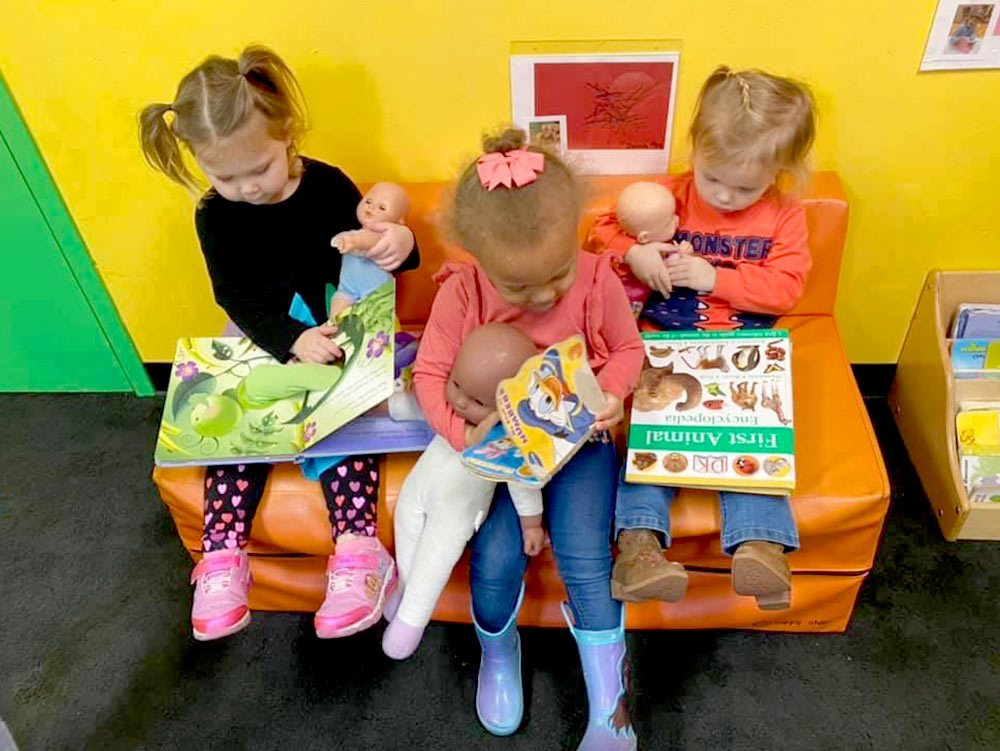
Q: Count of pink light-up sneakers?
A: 2